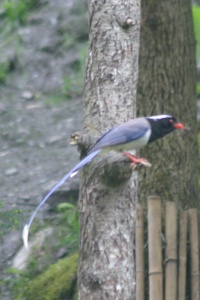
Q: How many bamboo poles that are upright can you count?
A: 5